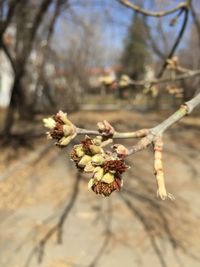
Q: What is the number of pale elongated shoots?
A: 1